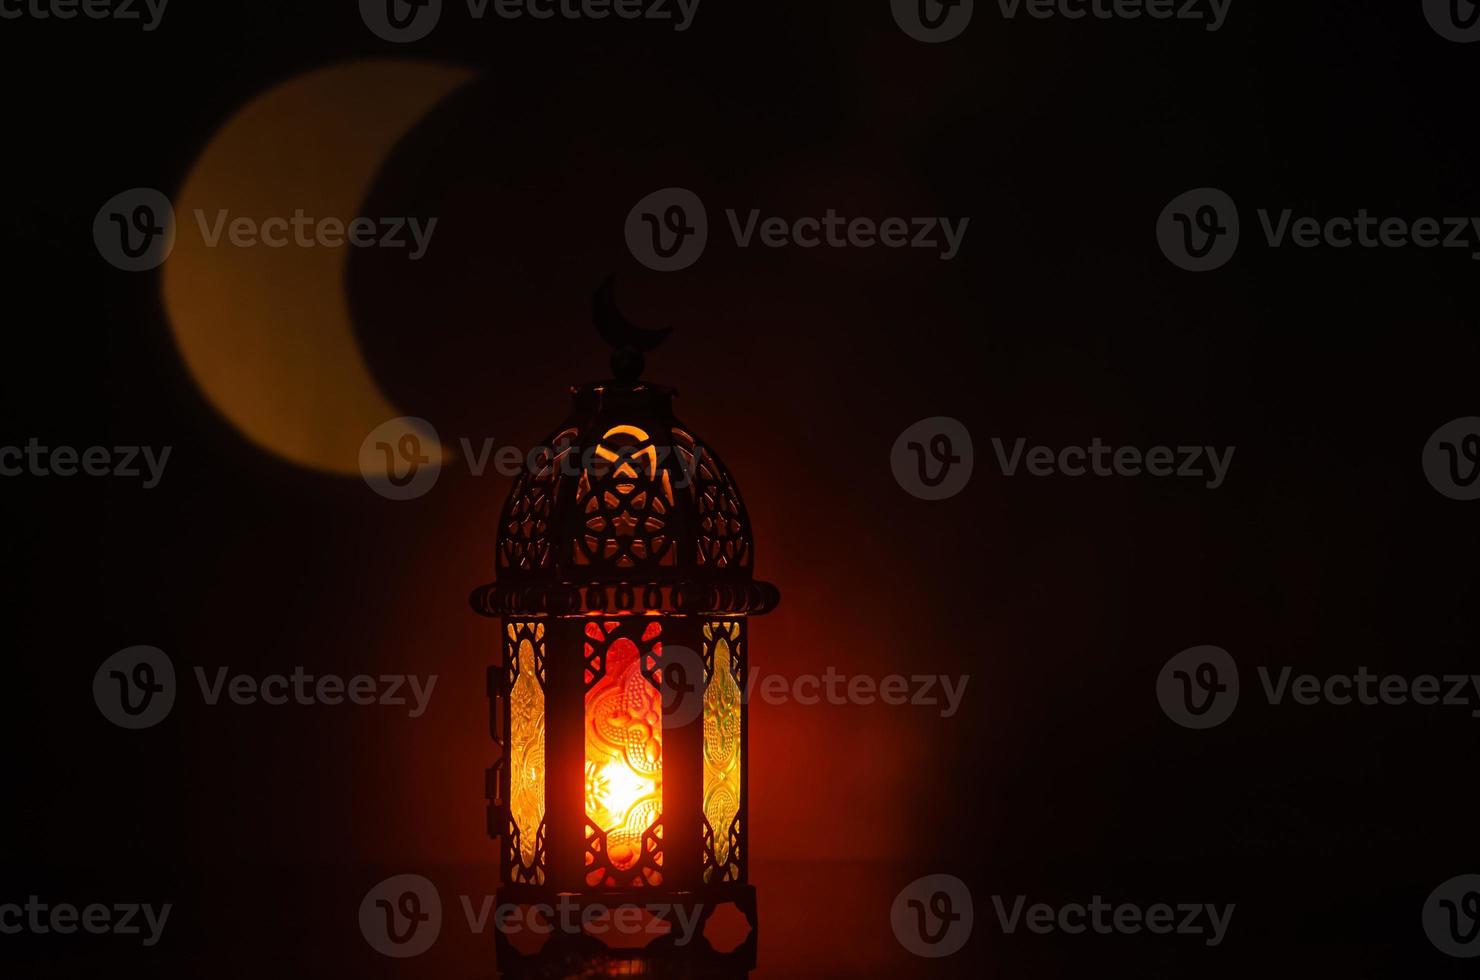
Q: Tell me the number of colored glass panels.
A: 3